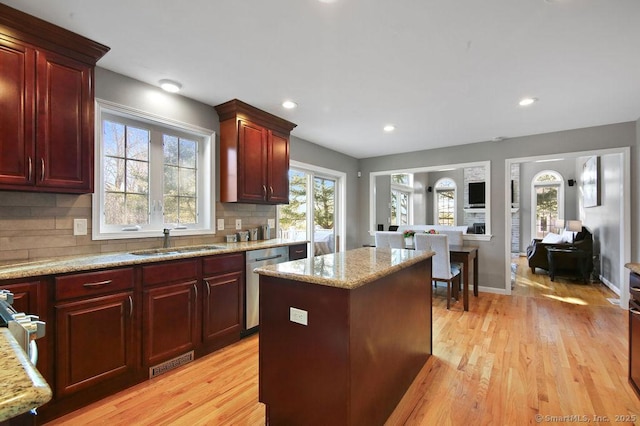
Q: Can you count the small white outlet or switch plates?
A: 5